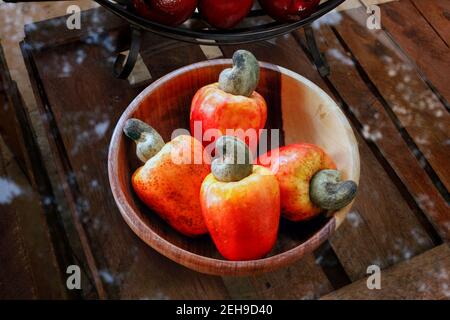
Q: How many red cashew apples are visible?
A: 4